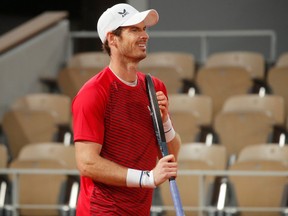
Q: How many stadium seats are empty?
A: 11